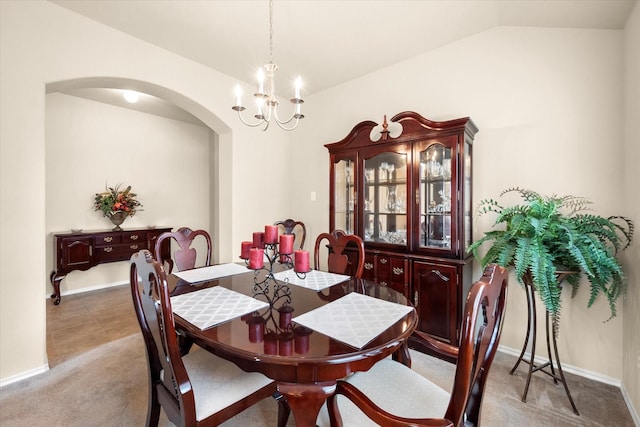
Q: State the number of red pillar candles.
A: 7